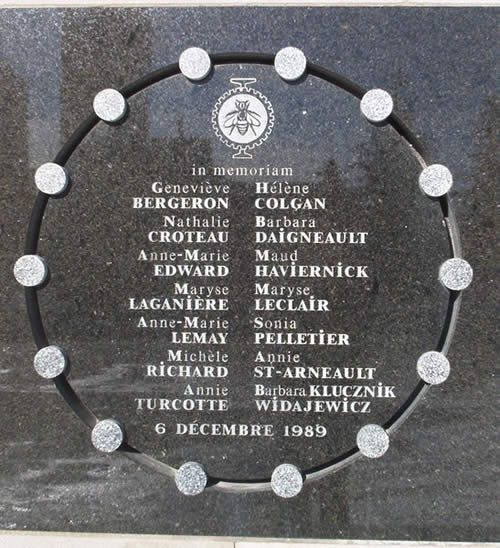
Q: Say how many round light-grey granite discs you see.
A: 14